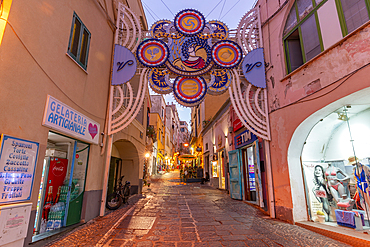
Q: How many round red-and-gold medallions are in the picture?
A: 4